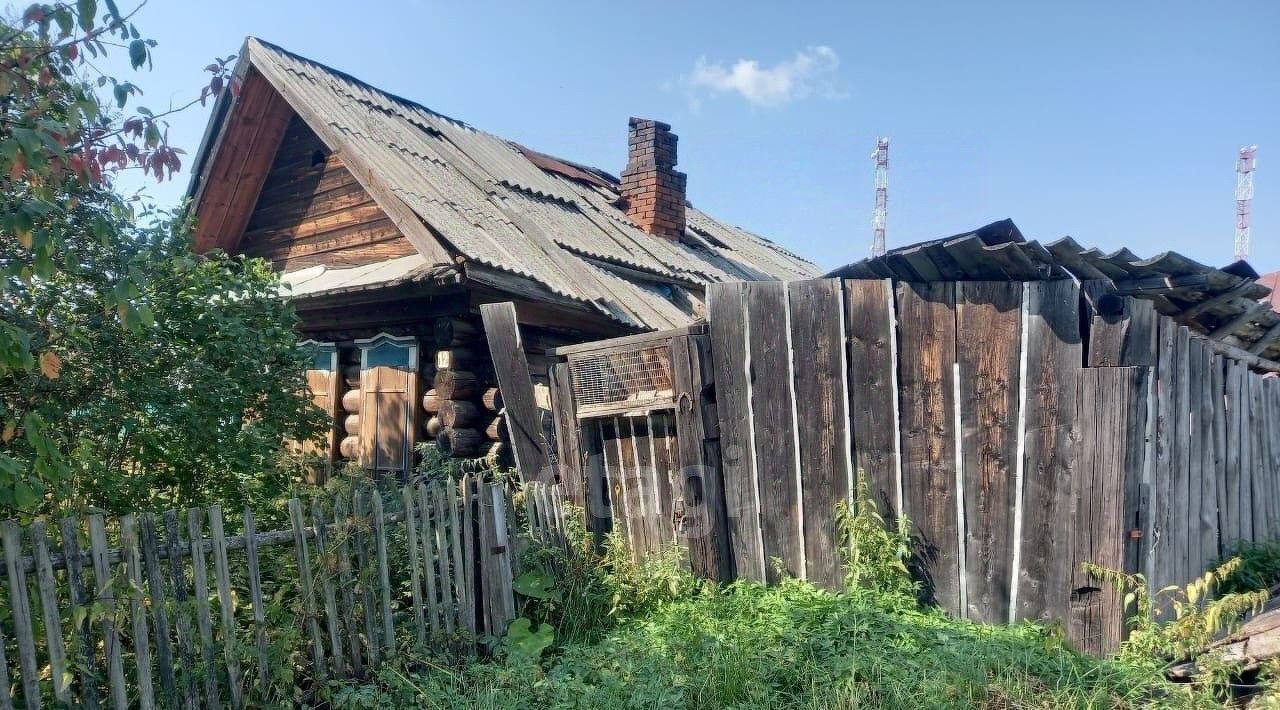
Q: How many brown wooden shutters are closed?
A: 2